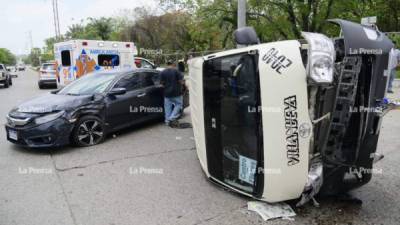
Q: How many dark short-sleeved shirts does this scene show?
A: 1